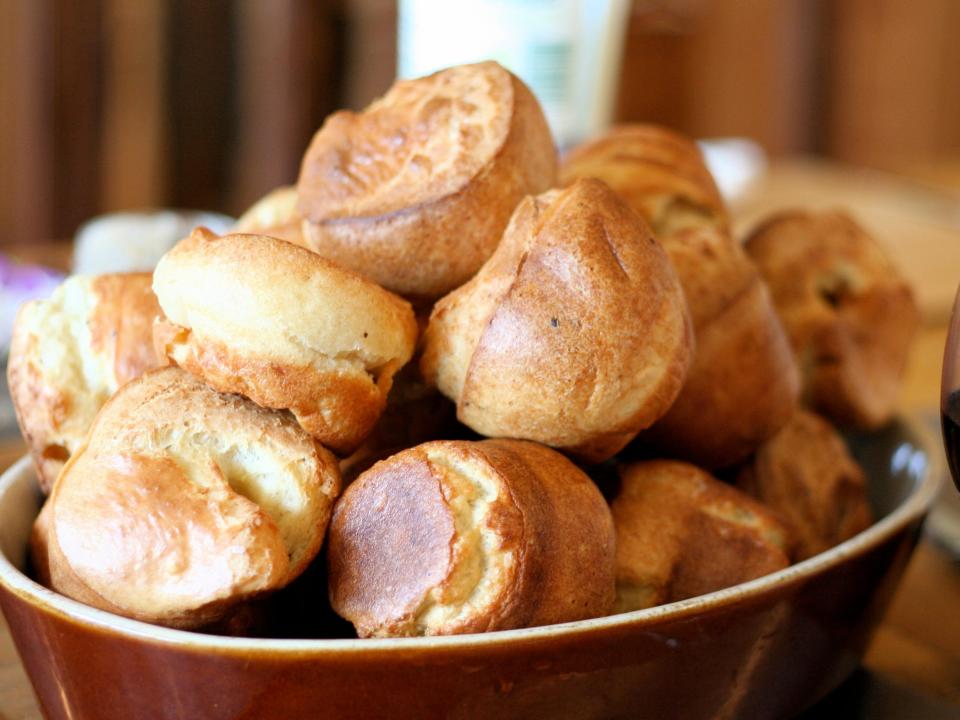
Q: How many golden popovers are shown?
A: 12